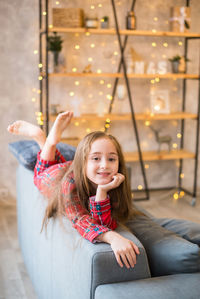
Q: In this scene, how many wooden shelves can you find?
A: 4